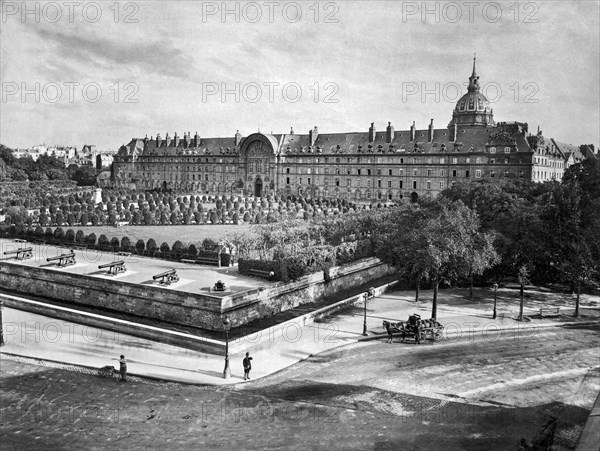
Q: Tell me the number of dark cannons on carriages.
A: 4